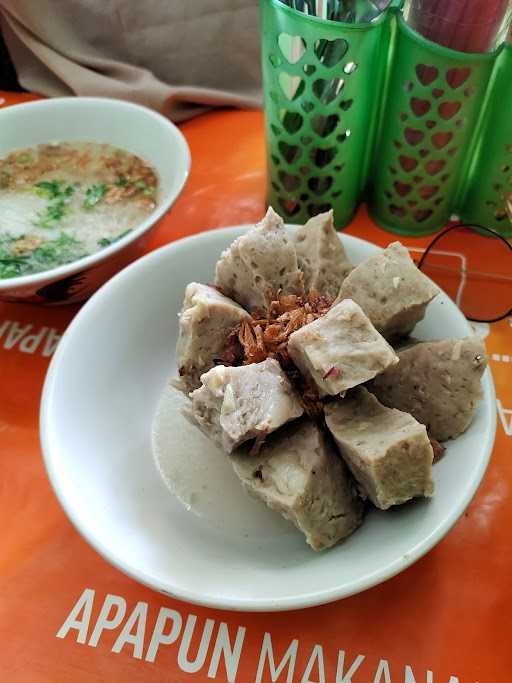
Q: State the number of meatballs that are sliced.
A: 9